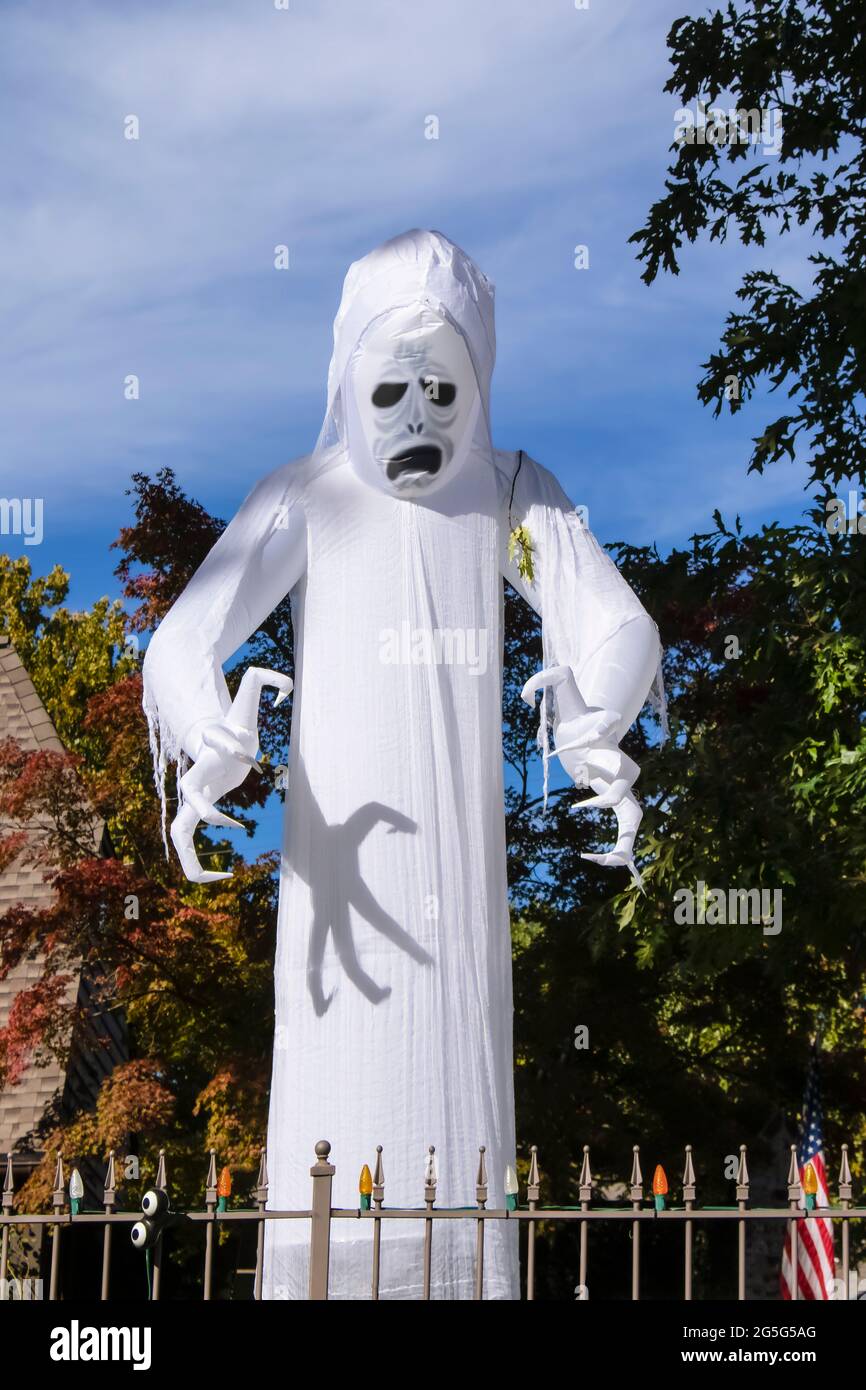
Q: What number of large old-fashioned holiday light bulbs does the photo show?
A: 6